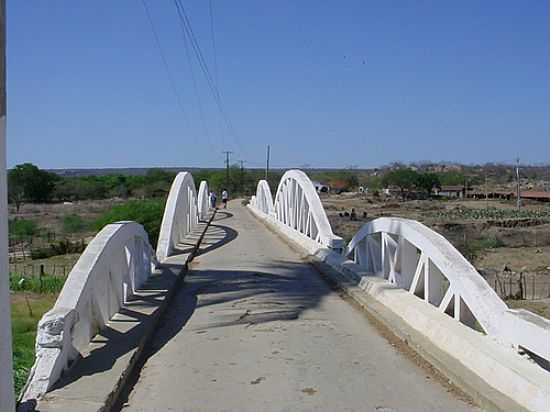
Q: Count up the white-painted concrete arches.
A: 6